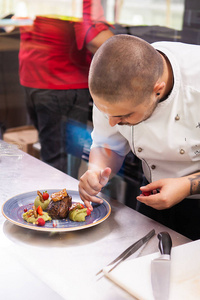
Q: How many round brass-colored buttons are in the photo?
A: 4